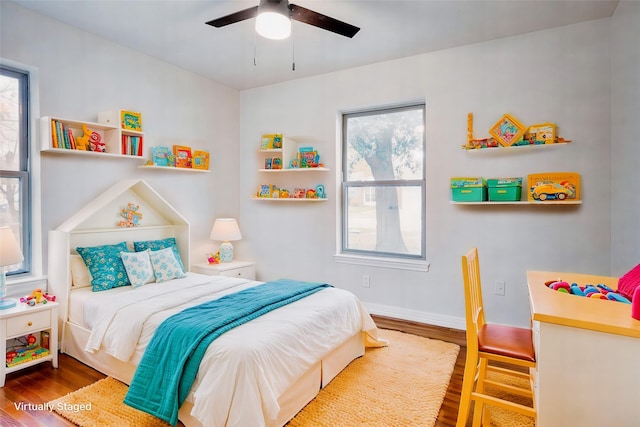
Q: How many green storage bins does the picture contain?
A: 2